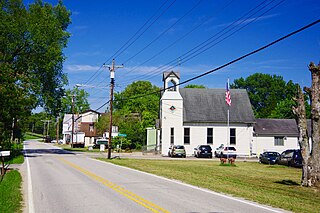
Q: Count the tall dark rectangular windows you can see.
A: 4